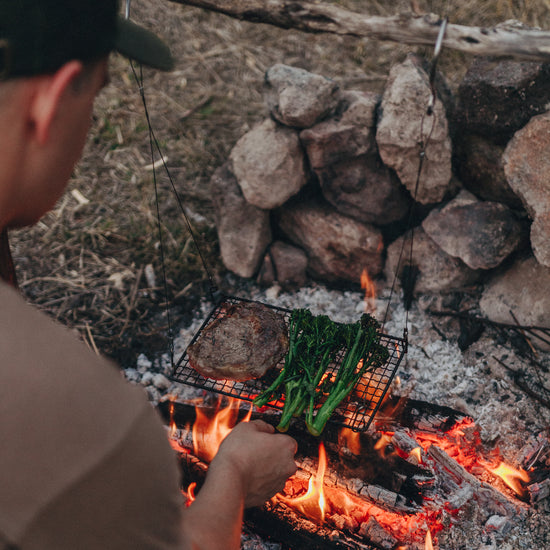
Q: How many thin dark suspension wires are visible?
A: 4